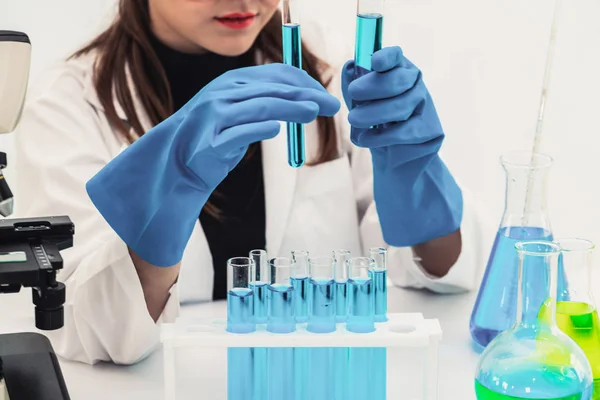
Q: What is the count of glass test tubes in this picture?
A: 10